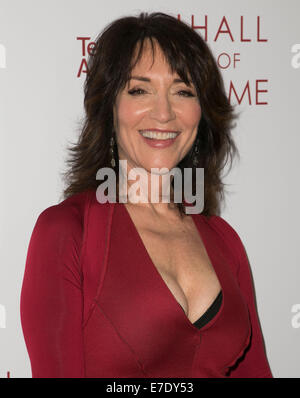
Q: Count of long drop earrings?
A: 2